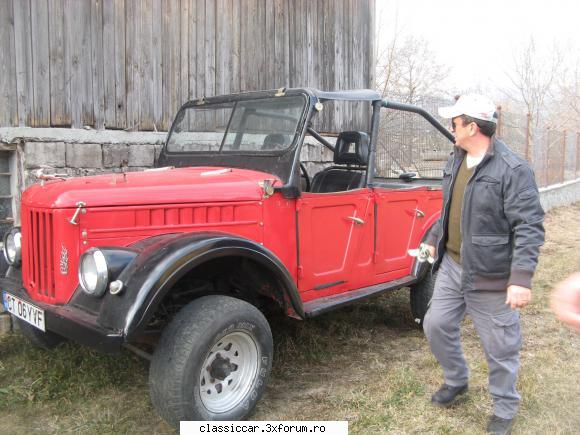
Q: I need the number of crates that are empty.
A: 0